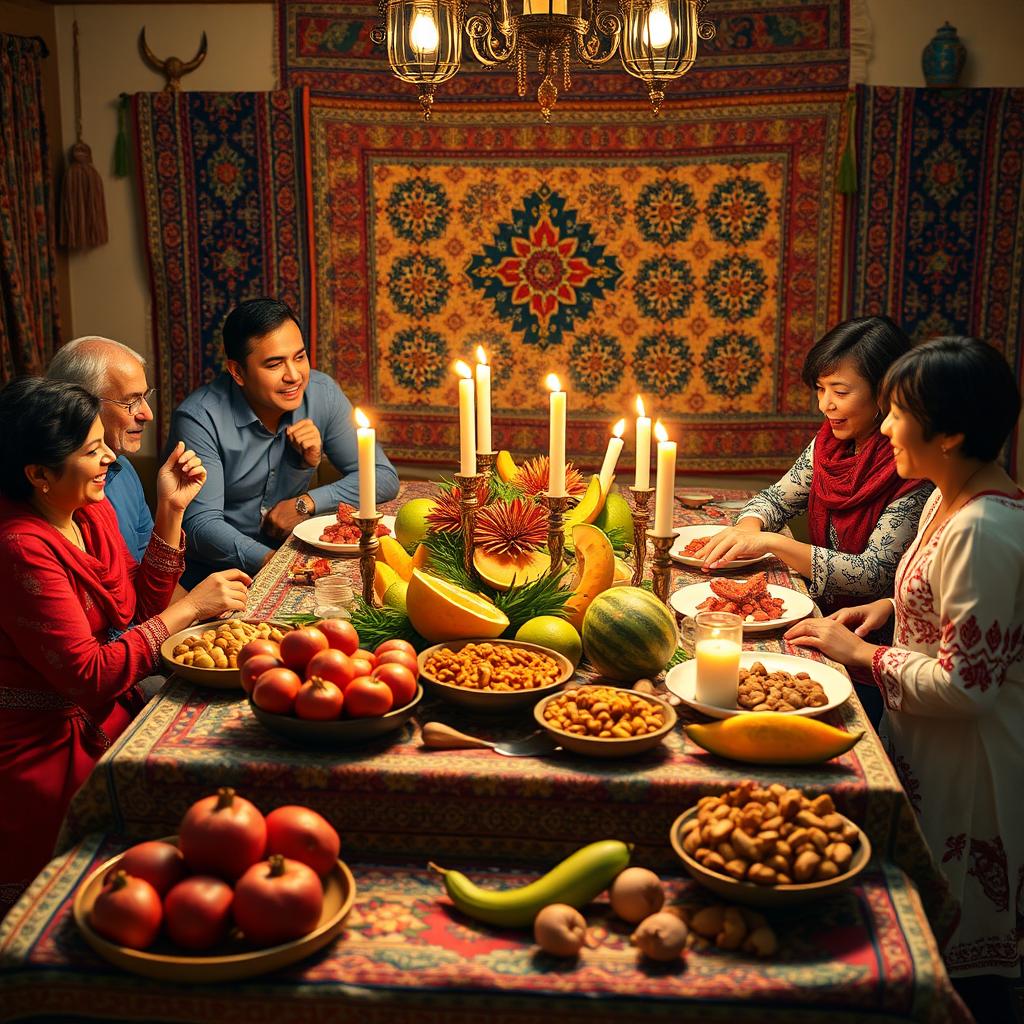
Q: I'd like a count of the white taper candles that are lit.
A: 7